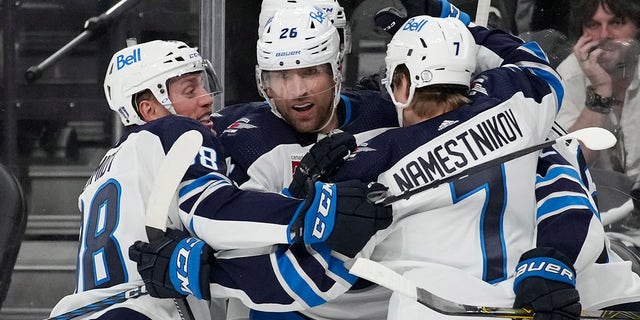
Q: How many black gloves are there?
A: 5